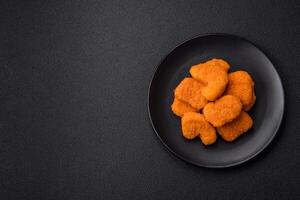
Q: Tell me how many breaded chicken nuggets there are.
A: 7